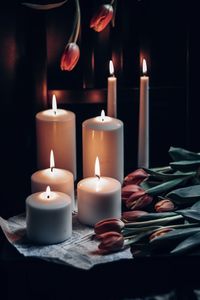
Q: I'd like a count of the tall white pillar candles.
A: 2